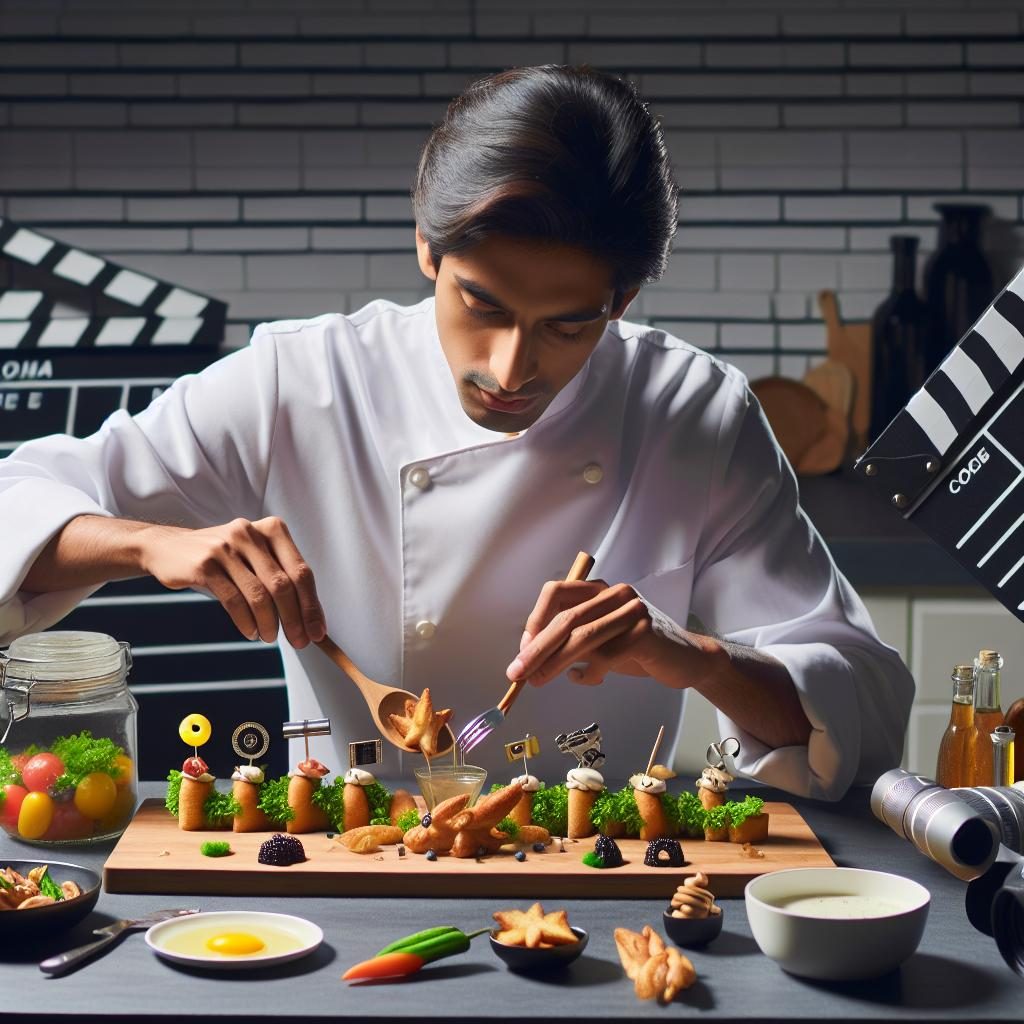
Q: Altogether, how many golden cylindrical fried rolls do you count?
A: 8